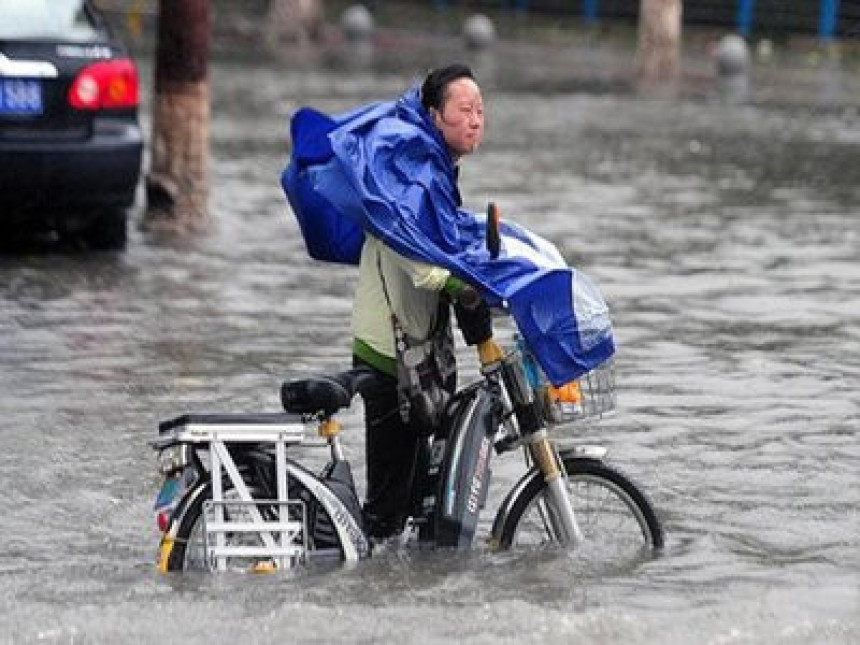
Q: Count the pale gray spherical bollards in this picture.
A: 3